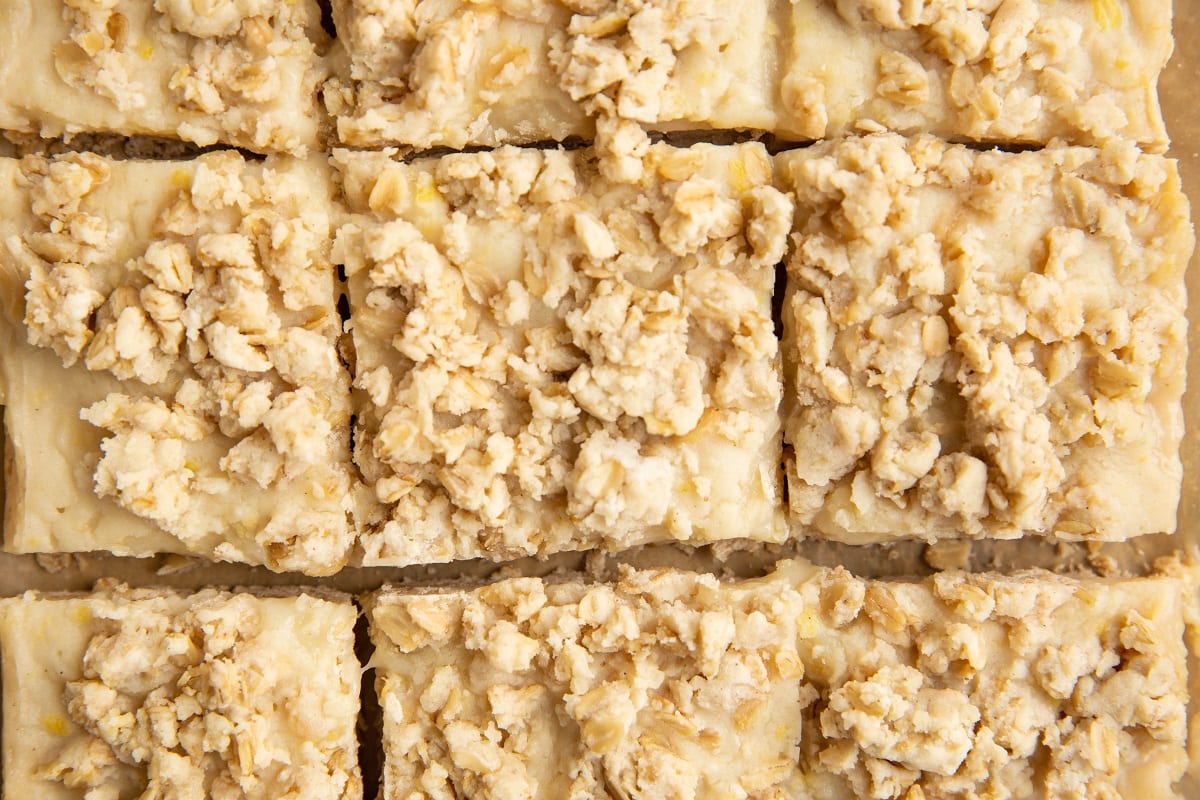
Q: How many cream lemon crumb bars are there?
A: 9